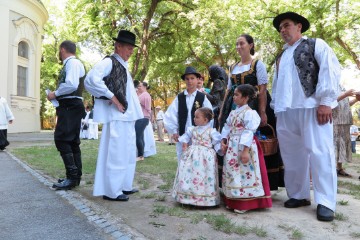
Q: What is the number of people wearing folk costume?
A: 7